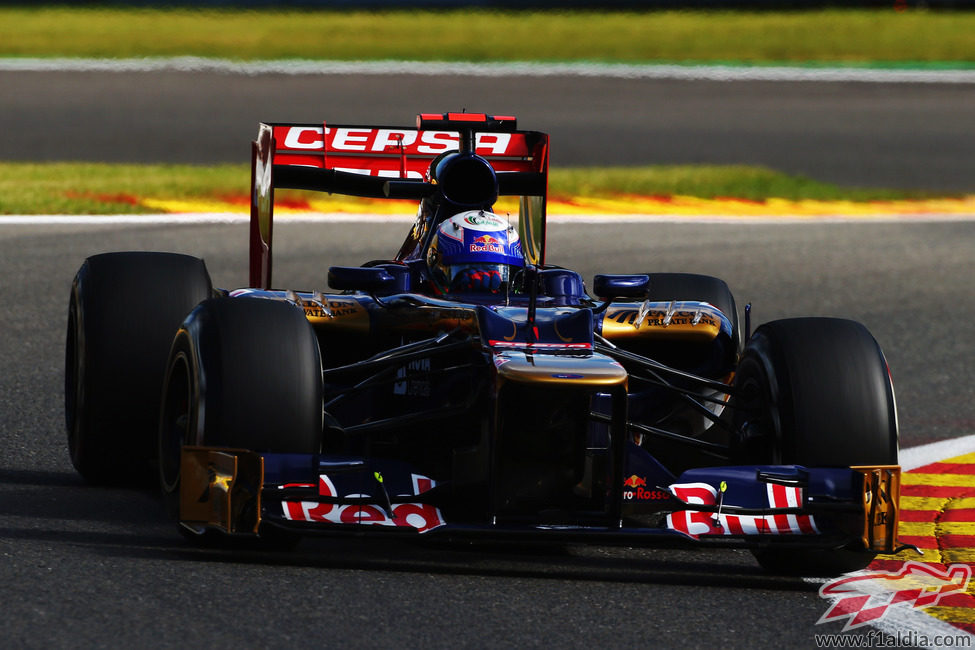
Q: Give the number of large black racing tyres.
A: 4